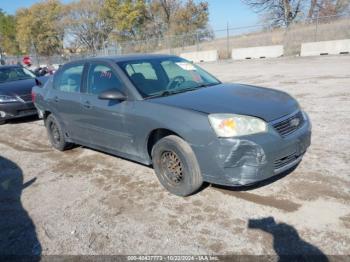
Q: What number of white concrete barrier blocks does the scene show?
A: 3